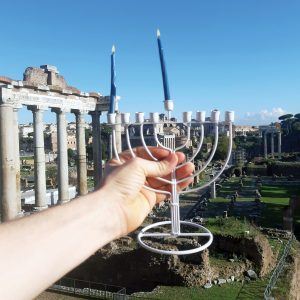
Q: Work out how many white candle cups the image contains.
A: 9